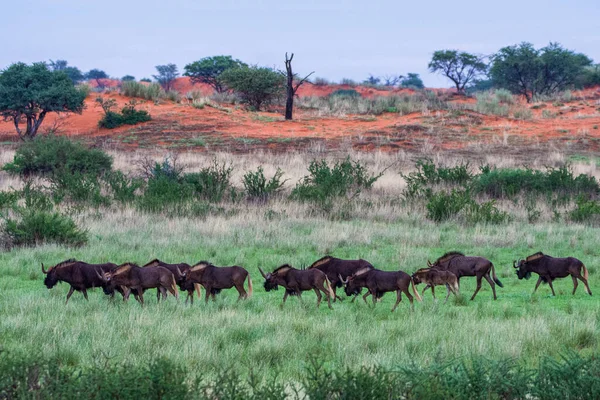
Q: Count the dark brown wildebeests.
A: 9